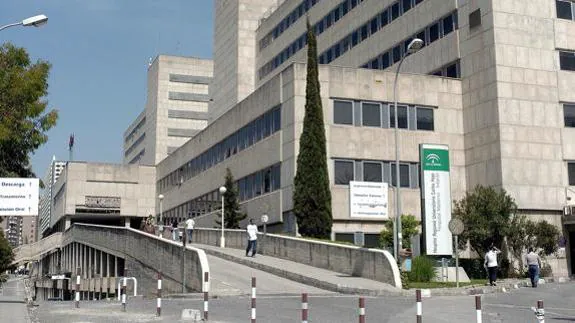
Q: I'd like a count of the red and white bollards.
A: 10